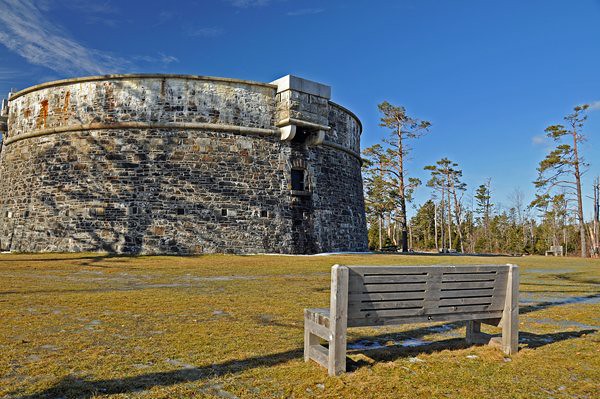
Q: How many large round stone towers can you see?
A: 1